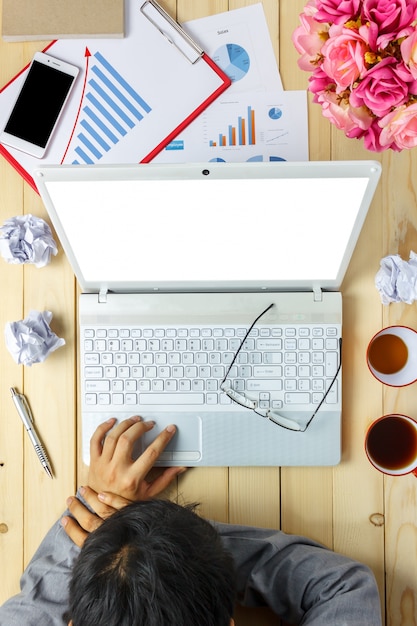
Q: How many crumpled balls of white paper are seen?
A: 3